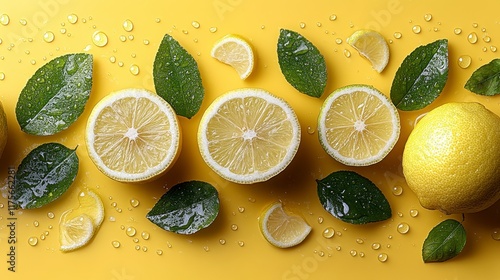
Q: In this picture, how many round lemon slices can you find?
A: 3